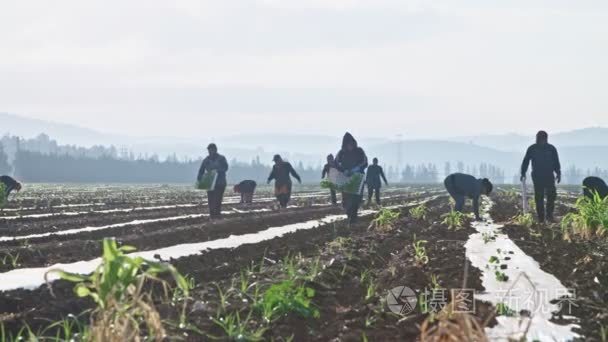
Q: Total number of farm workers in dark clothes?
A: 10